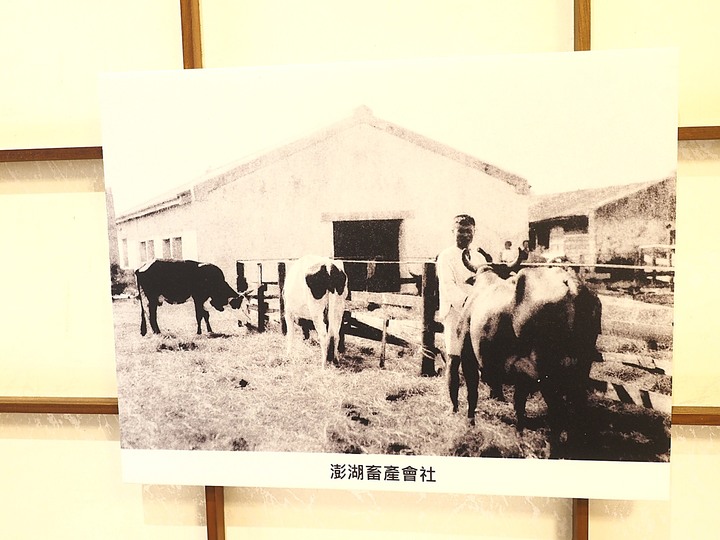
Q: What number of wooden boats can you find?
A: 0